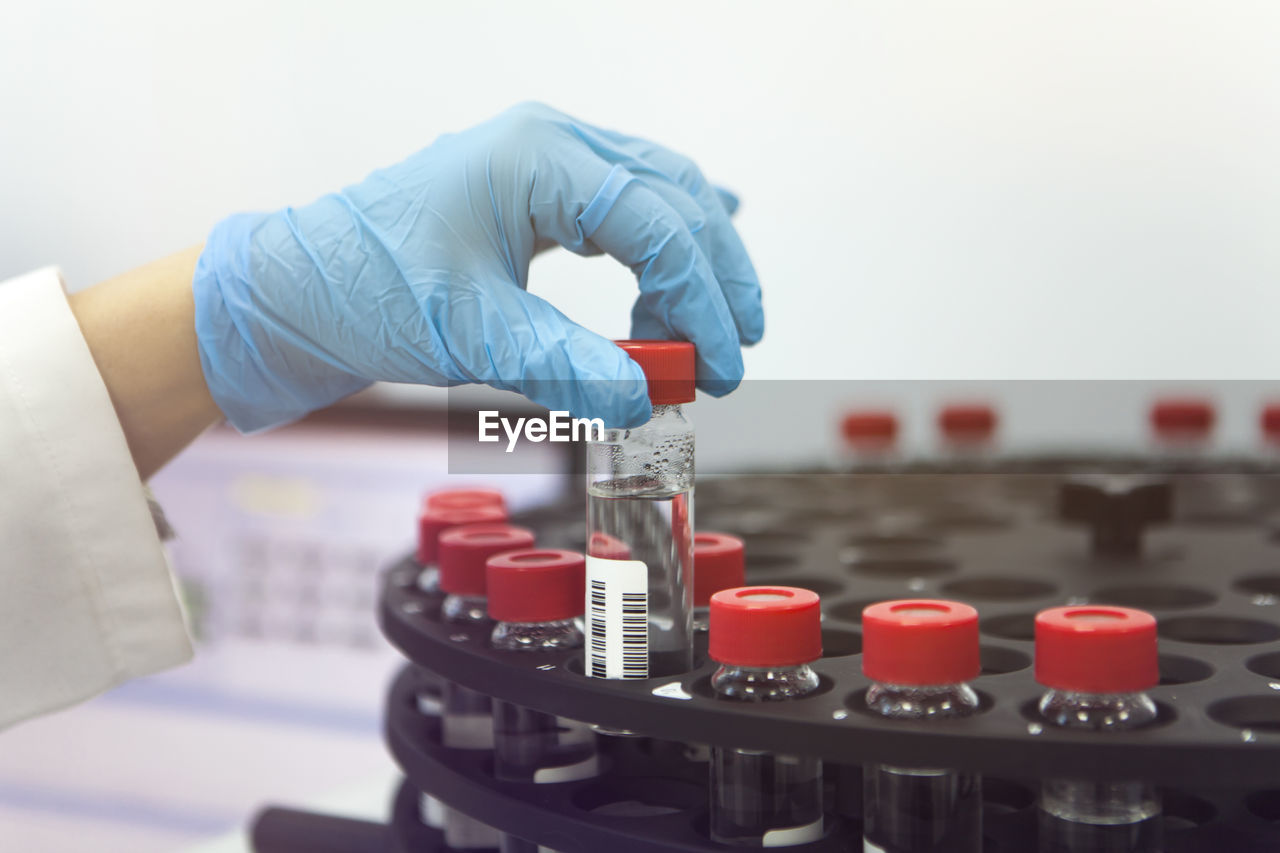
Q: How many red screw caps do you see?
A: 13